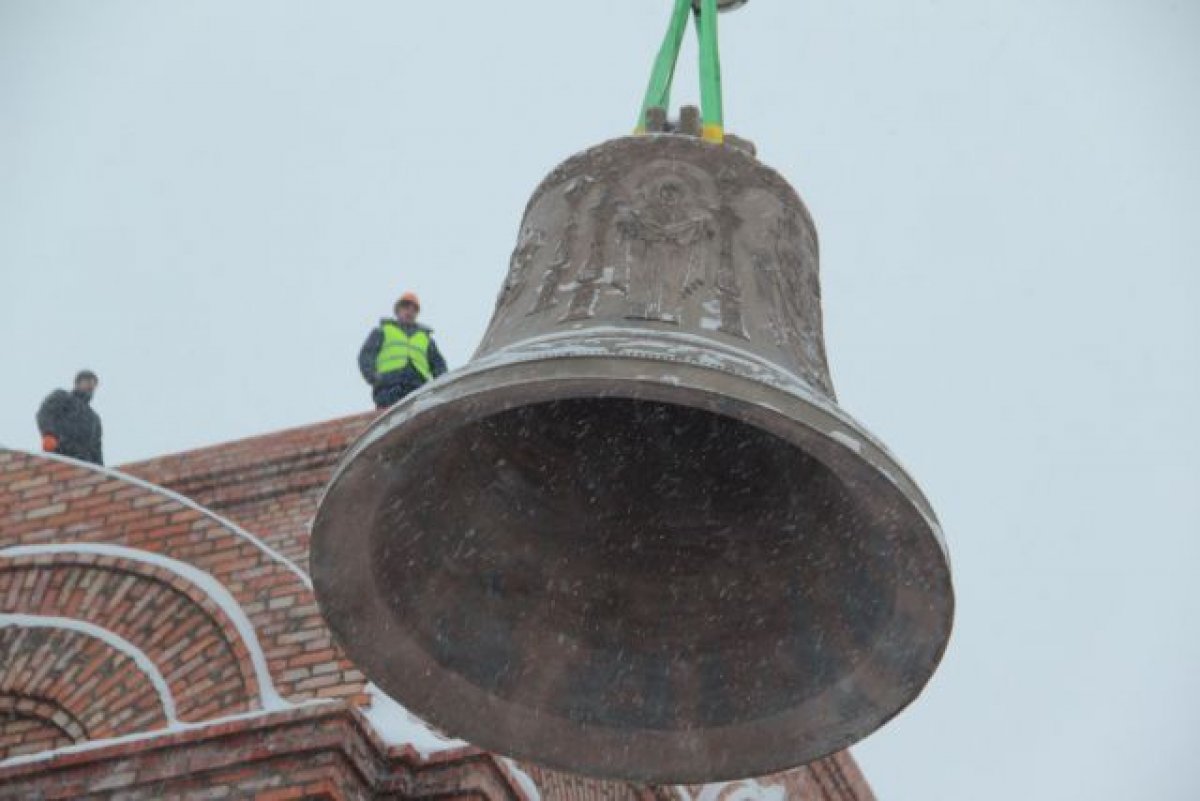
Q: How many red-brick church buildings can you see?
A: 1